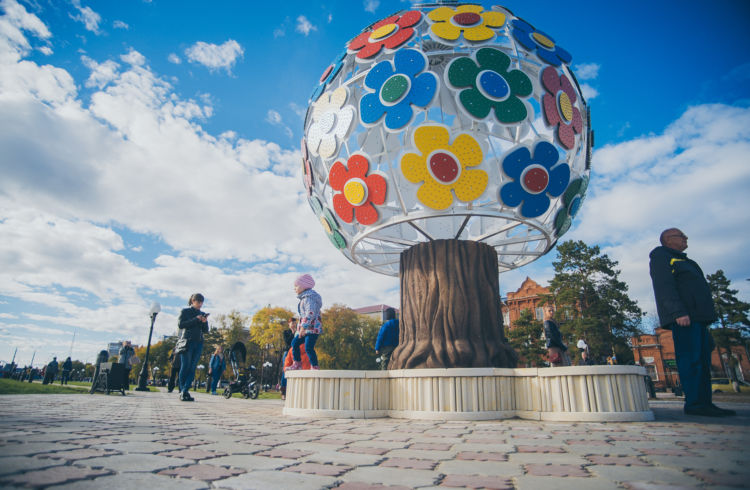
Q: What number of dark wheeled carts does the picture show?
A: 1